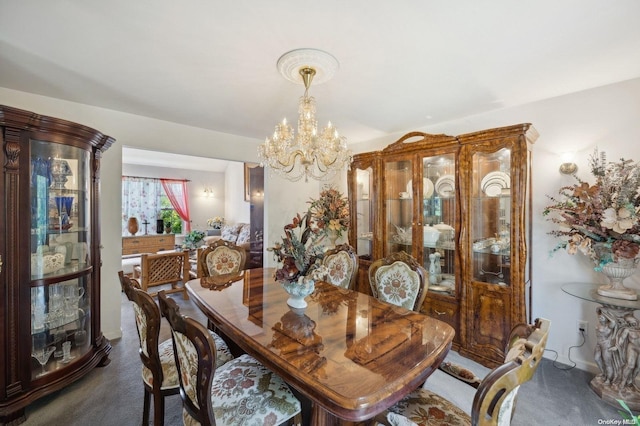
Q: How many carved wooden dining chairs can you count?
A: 6